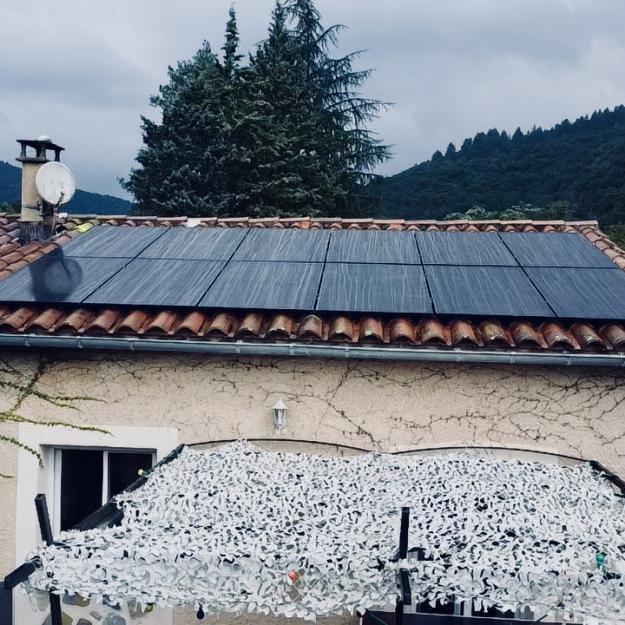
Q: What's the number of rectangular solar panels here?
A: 12